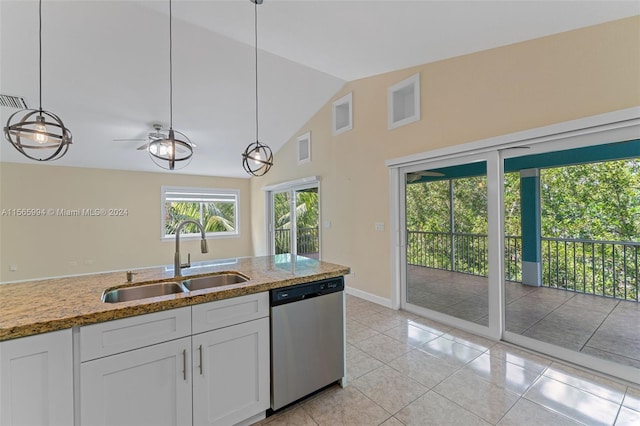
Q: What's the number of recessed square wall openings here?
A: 3